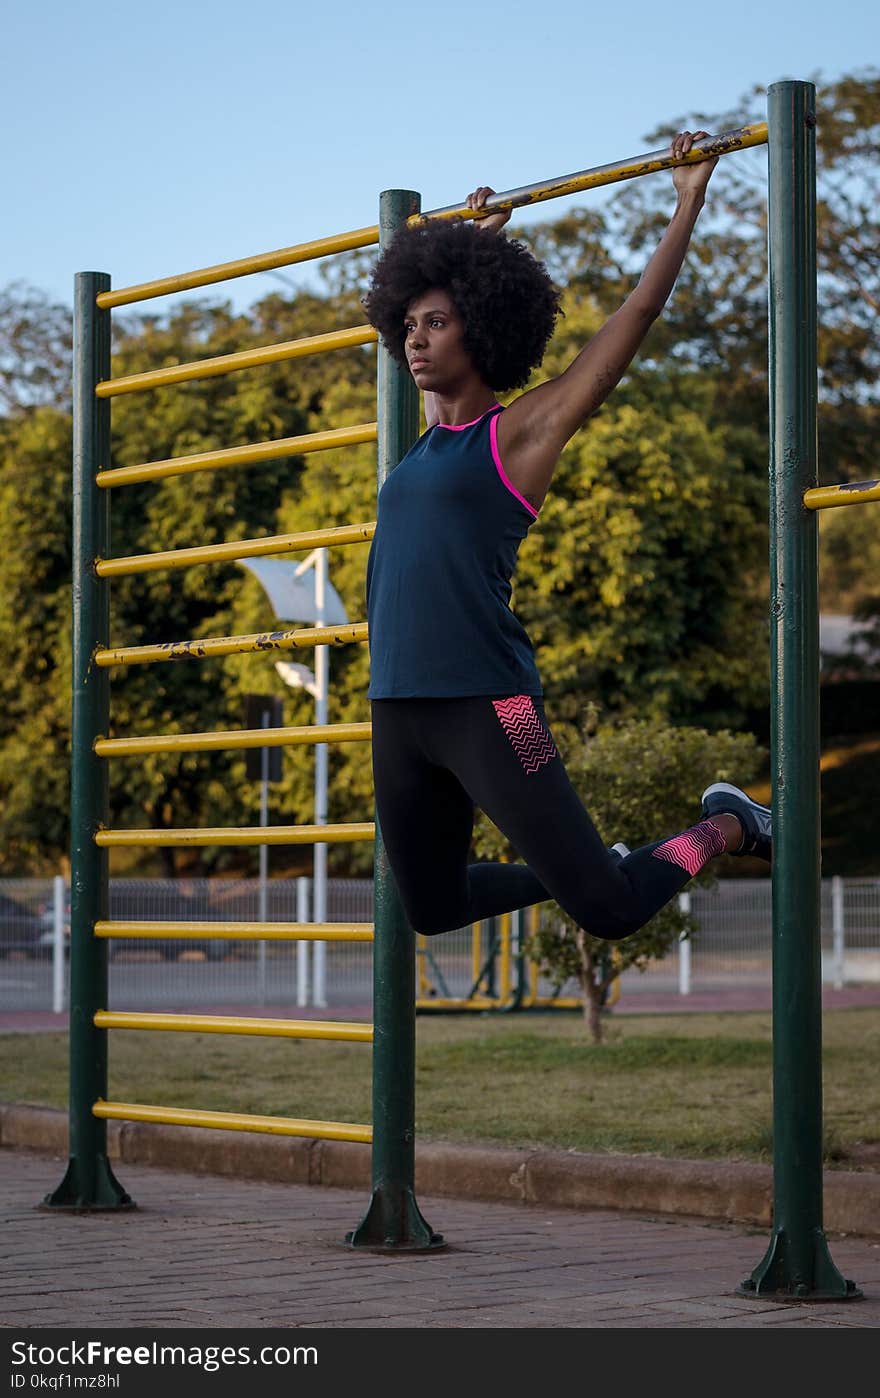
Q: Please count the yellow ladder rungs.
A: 10